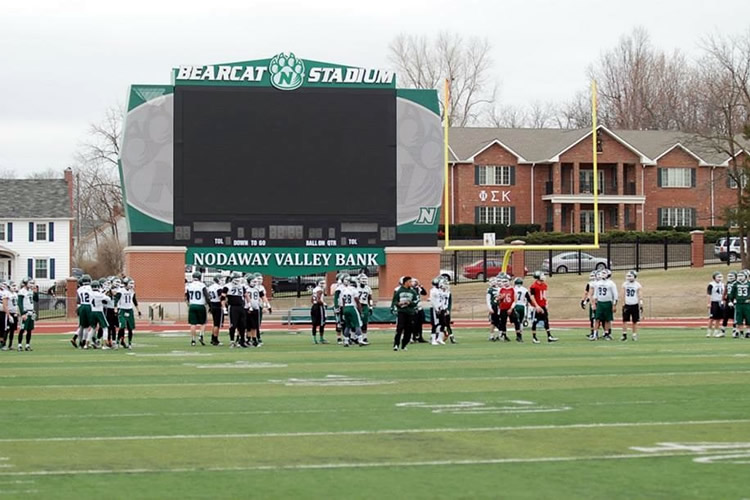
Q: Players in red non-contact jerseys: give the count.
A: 2